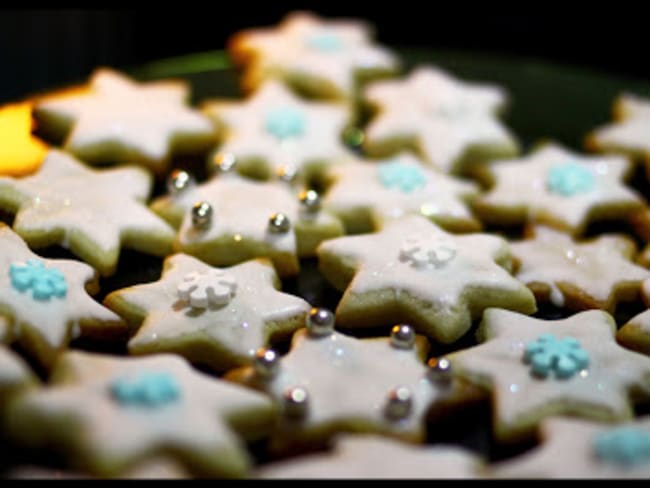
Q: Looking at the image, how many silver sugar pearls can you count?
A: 12